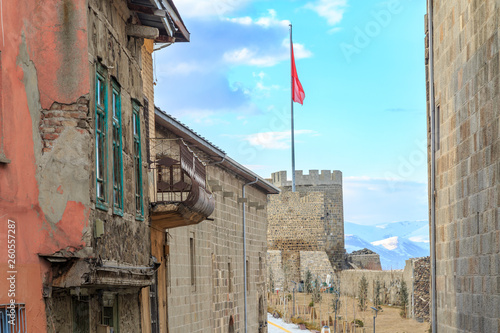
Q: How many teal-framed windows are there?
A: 3